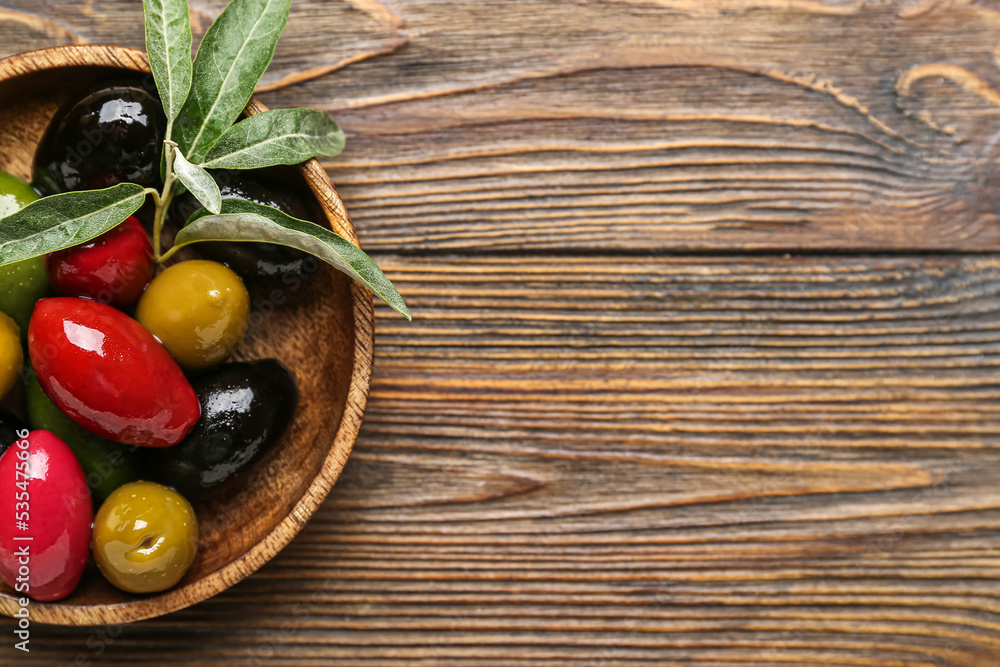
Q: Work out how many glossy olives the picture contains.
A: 12